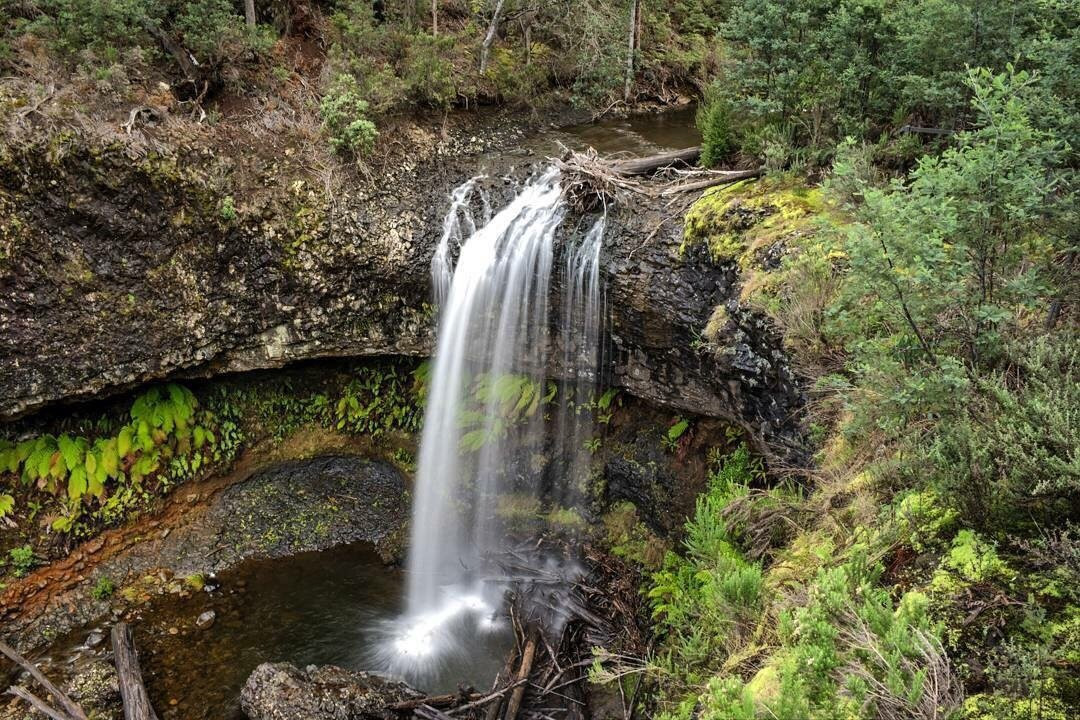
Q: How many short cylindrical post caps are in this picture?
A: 0